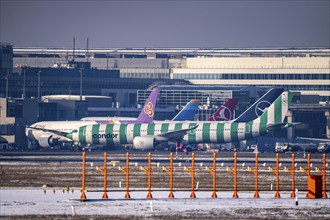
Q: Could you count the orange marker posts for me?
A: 13